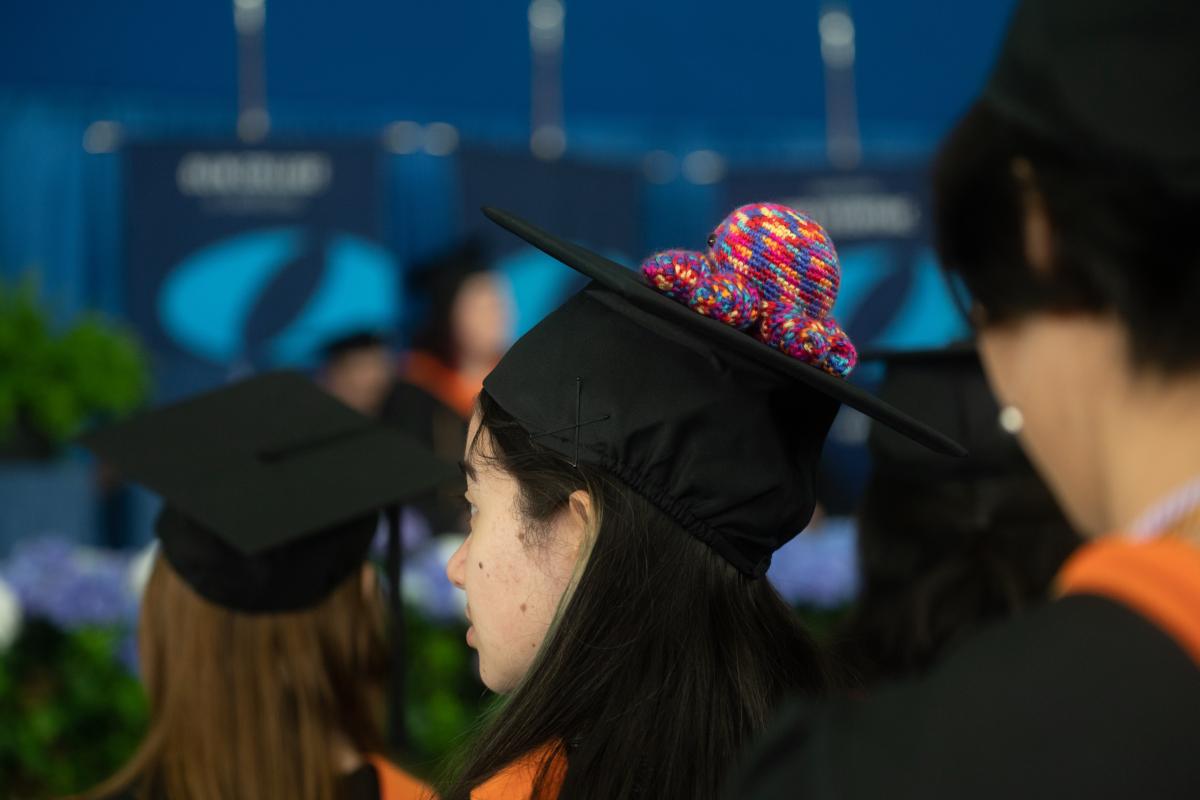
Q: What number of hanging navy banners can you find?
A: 3